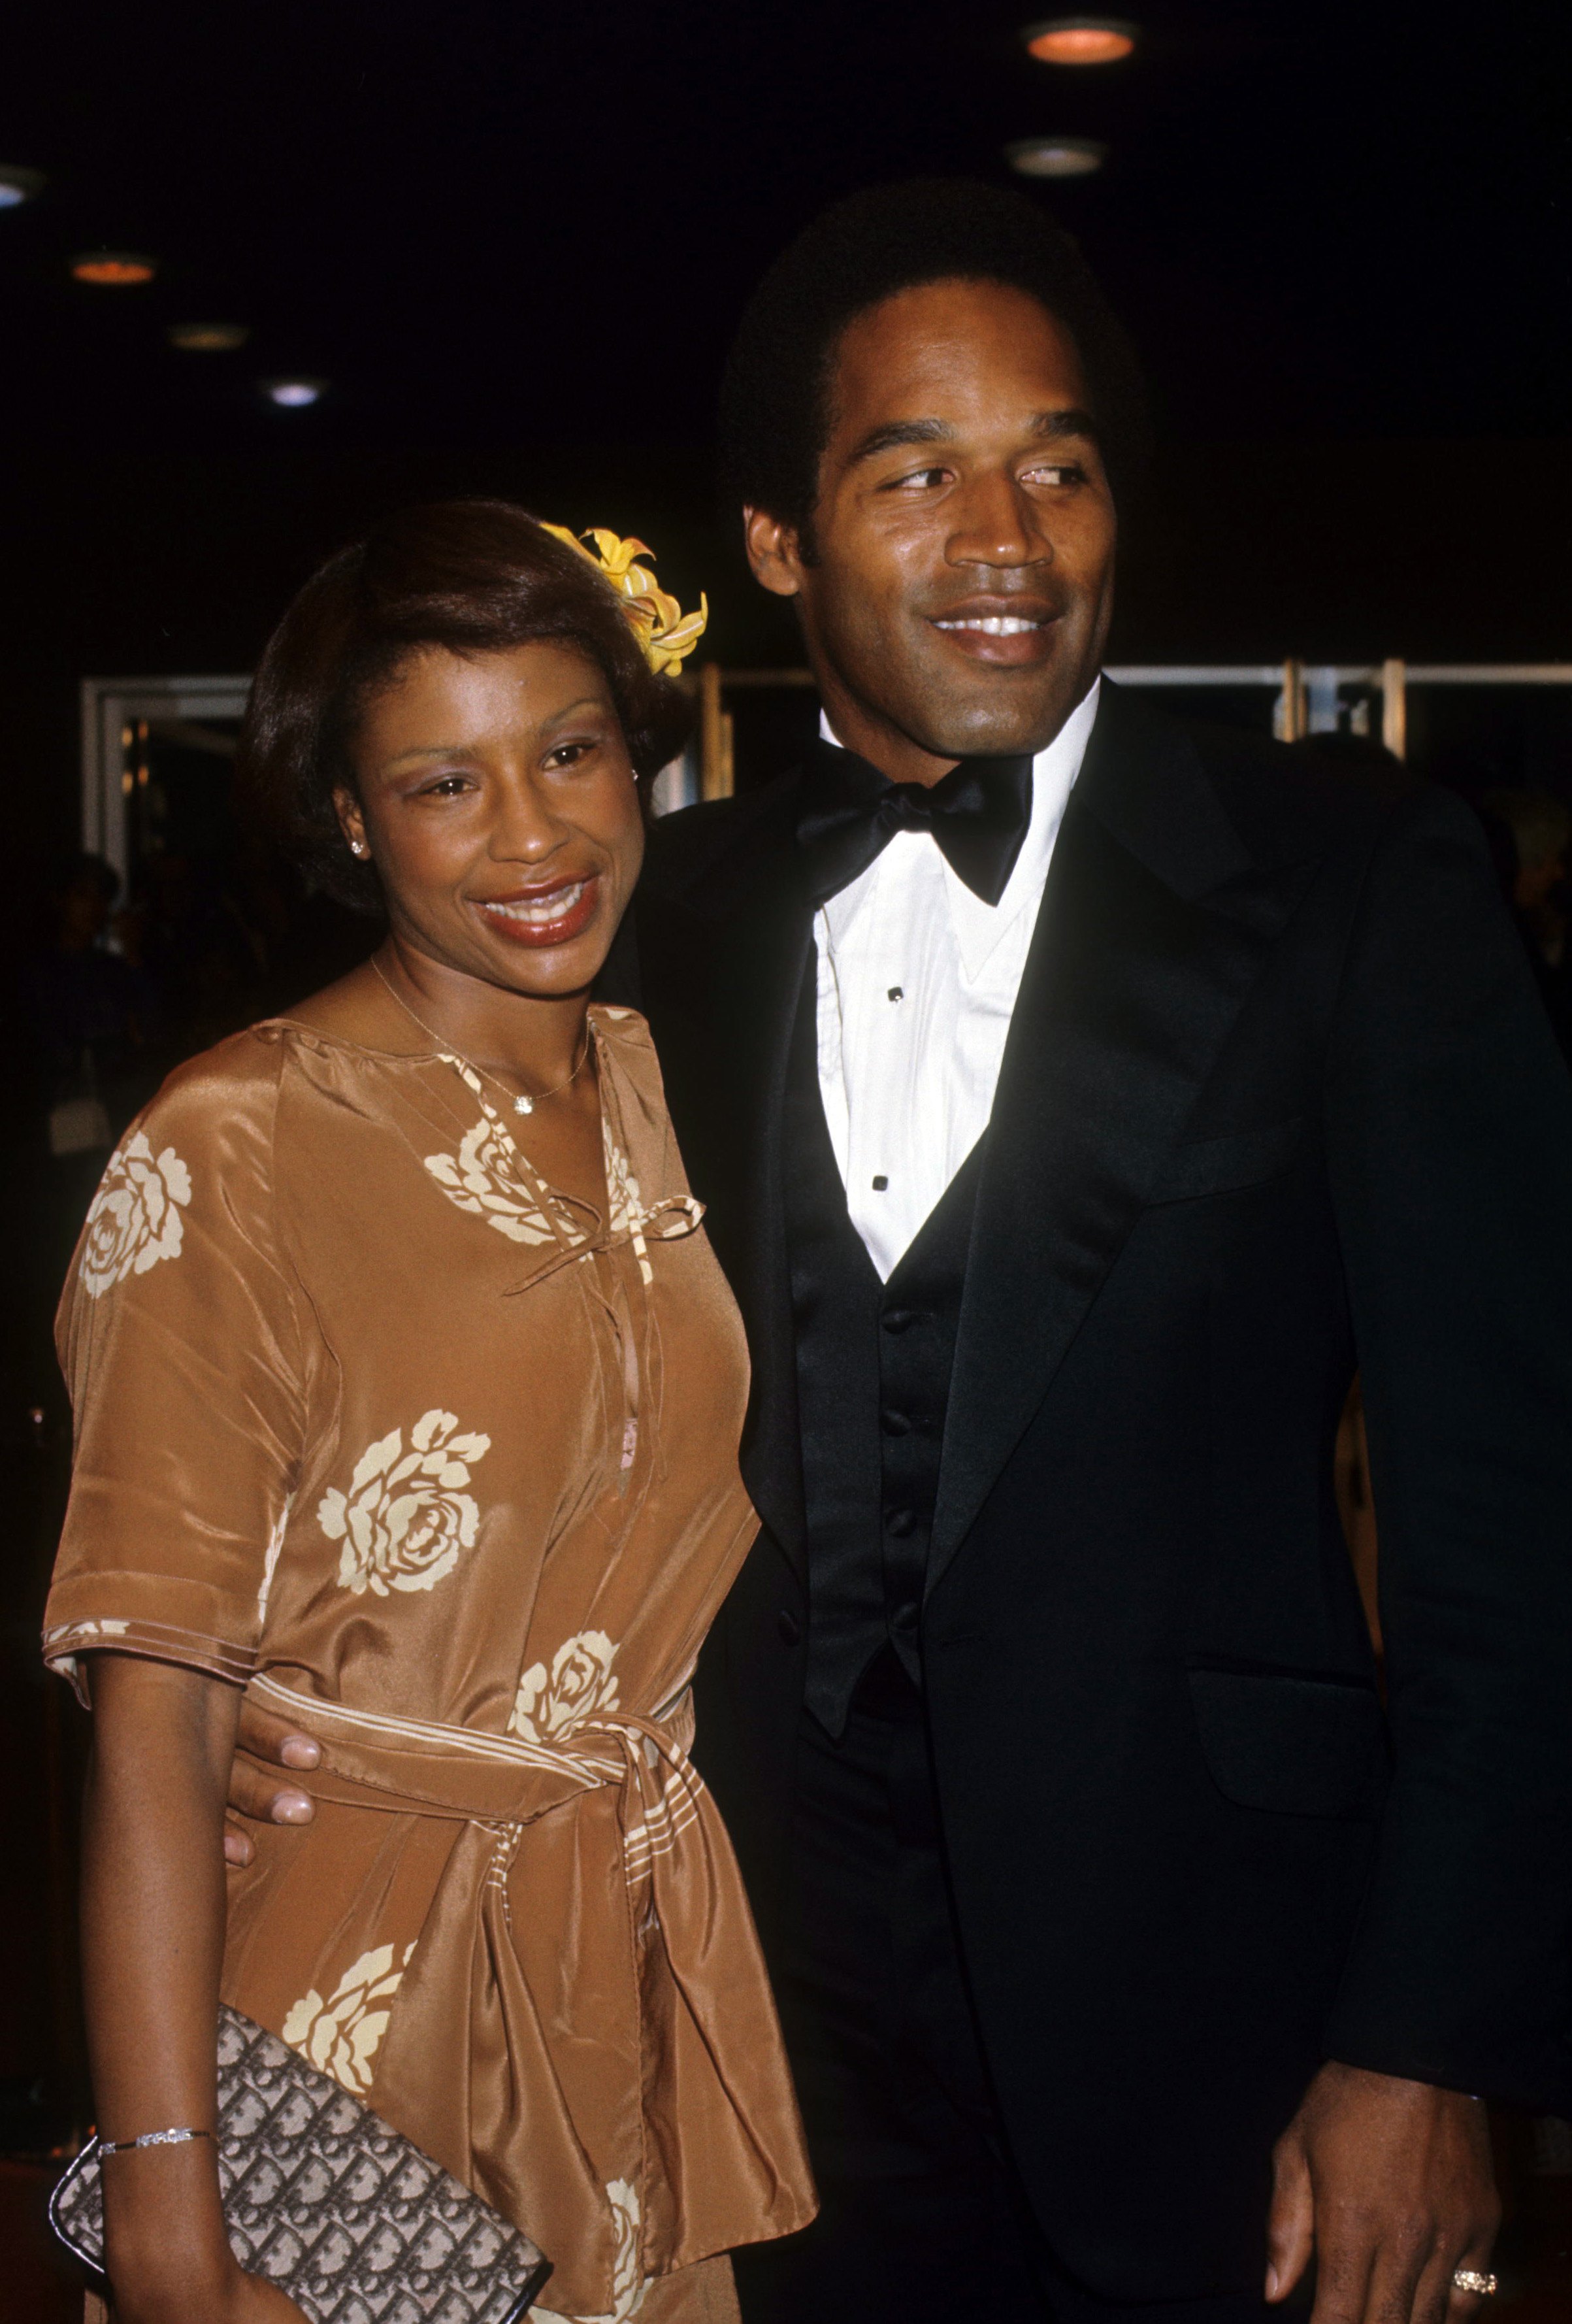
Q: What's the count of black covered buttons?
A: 5